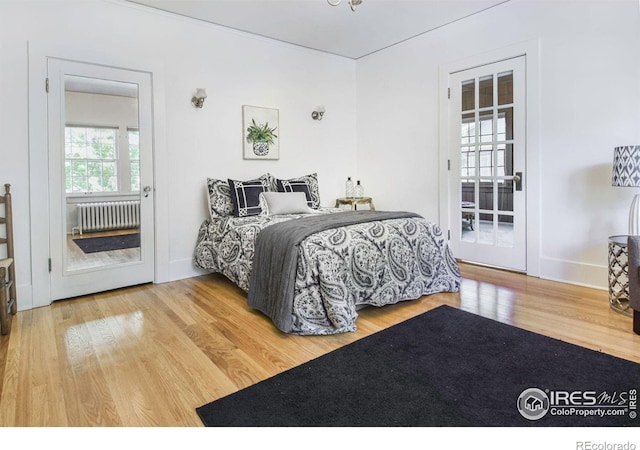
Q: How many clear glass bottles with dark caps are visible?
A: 2